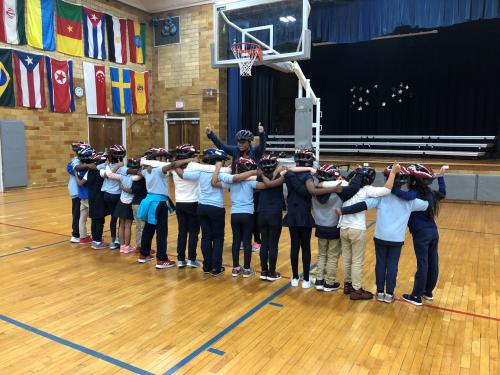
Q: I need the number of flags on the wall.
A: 12